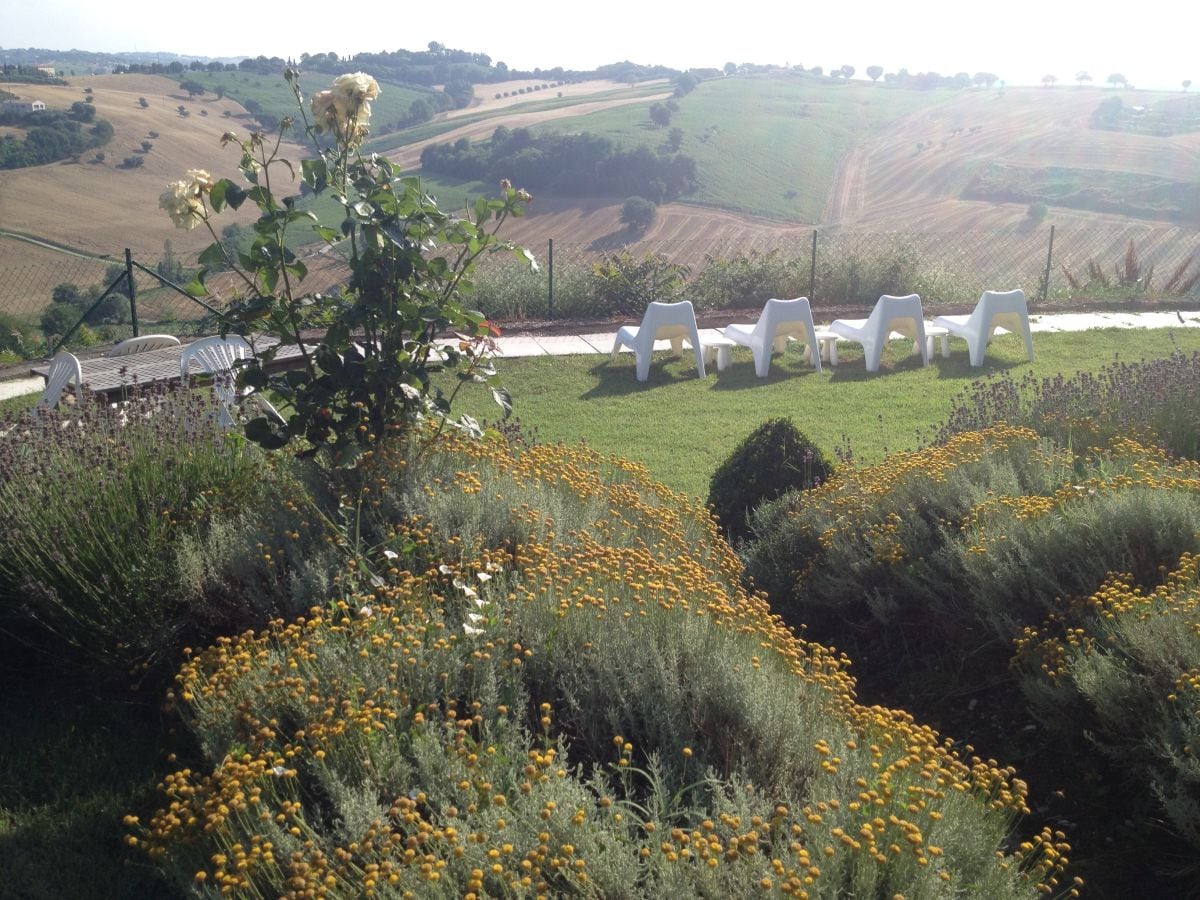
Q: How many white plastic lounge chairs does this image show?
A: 4